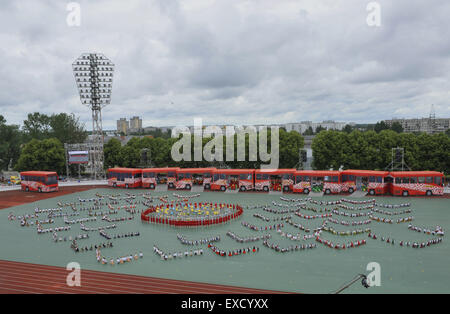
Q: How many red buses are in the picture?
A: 9